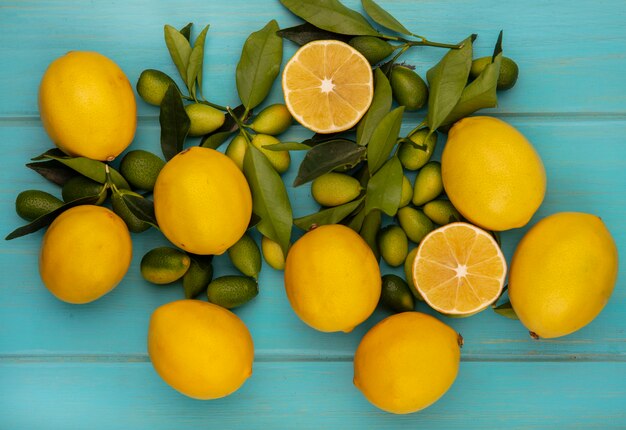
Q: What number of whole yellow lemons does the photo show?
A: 8